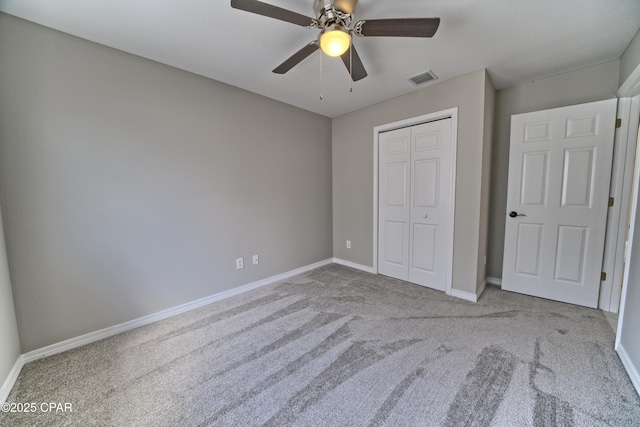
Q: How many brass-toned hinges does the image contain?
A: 3